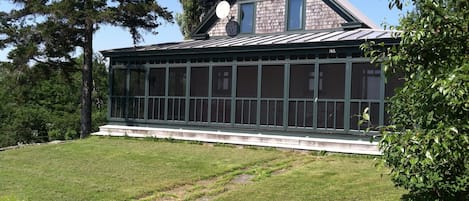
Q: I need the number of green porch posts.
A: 12